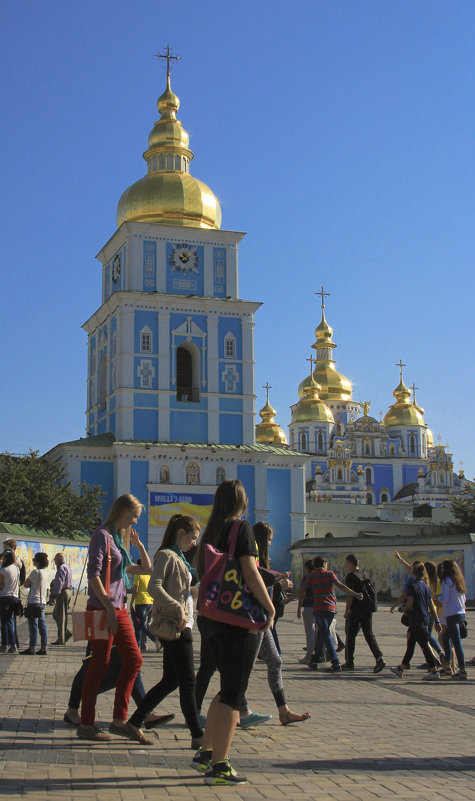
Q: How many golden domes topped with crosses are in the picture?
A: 6